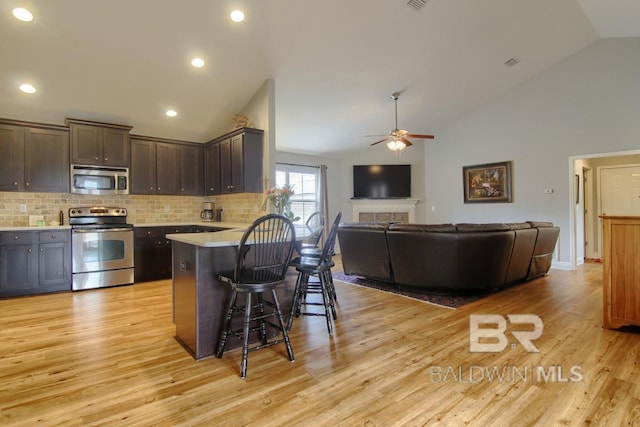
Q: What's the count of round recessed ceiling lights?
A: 5